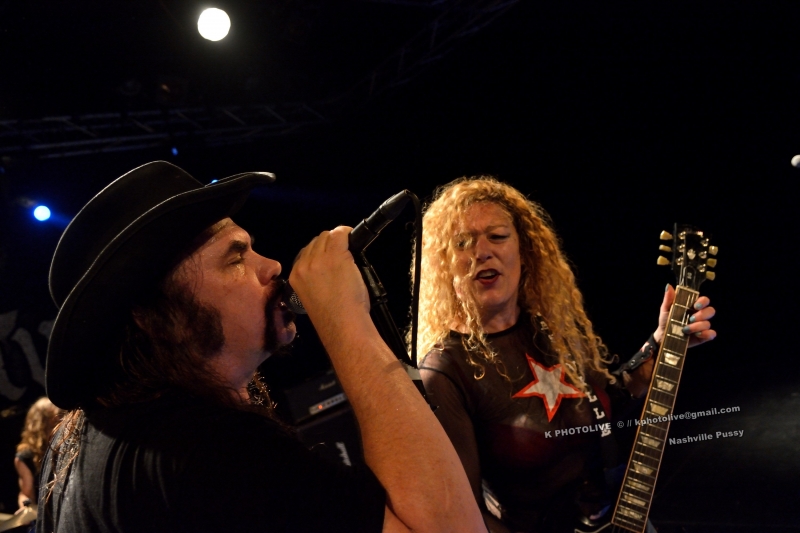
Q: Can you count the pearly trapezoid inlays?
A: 9